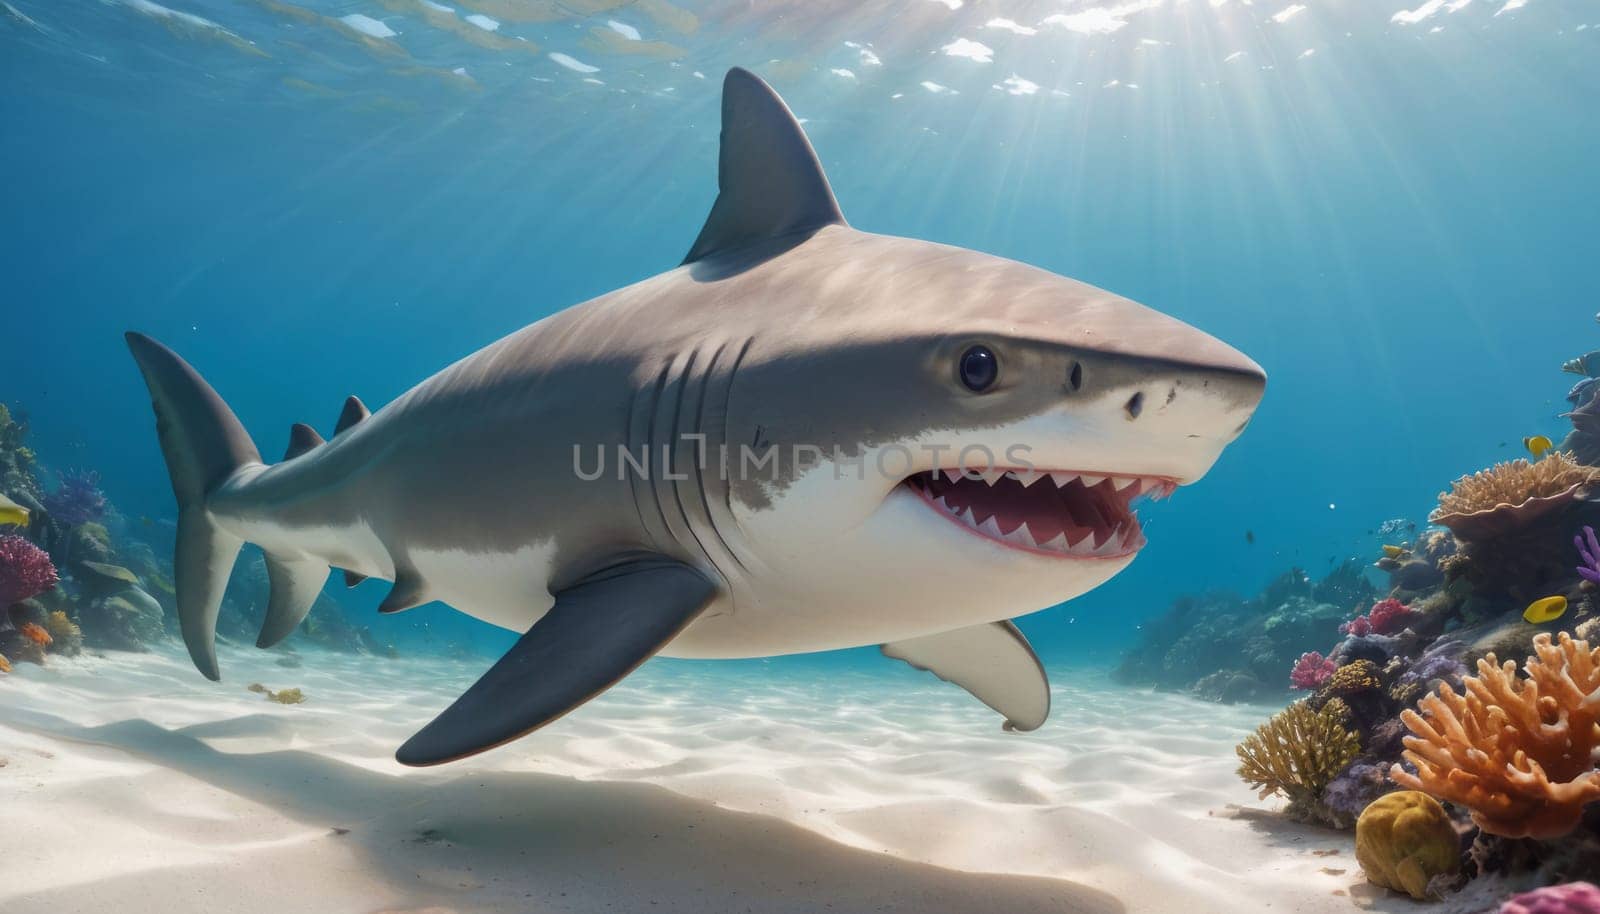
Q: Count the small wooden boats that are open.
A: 0